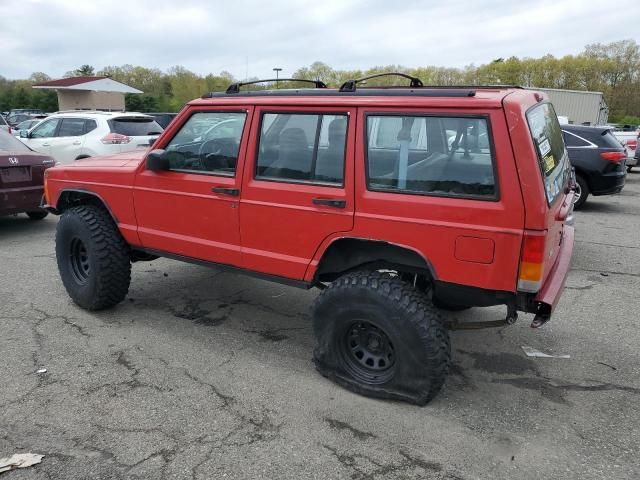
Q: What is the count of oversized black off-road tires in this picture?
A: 2